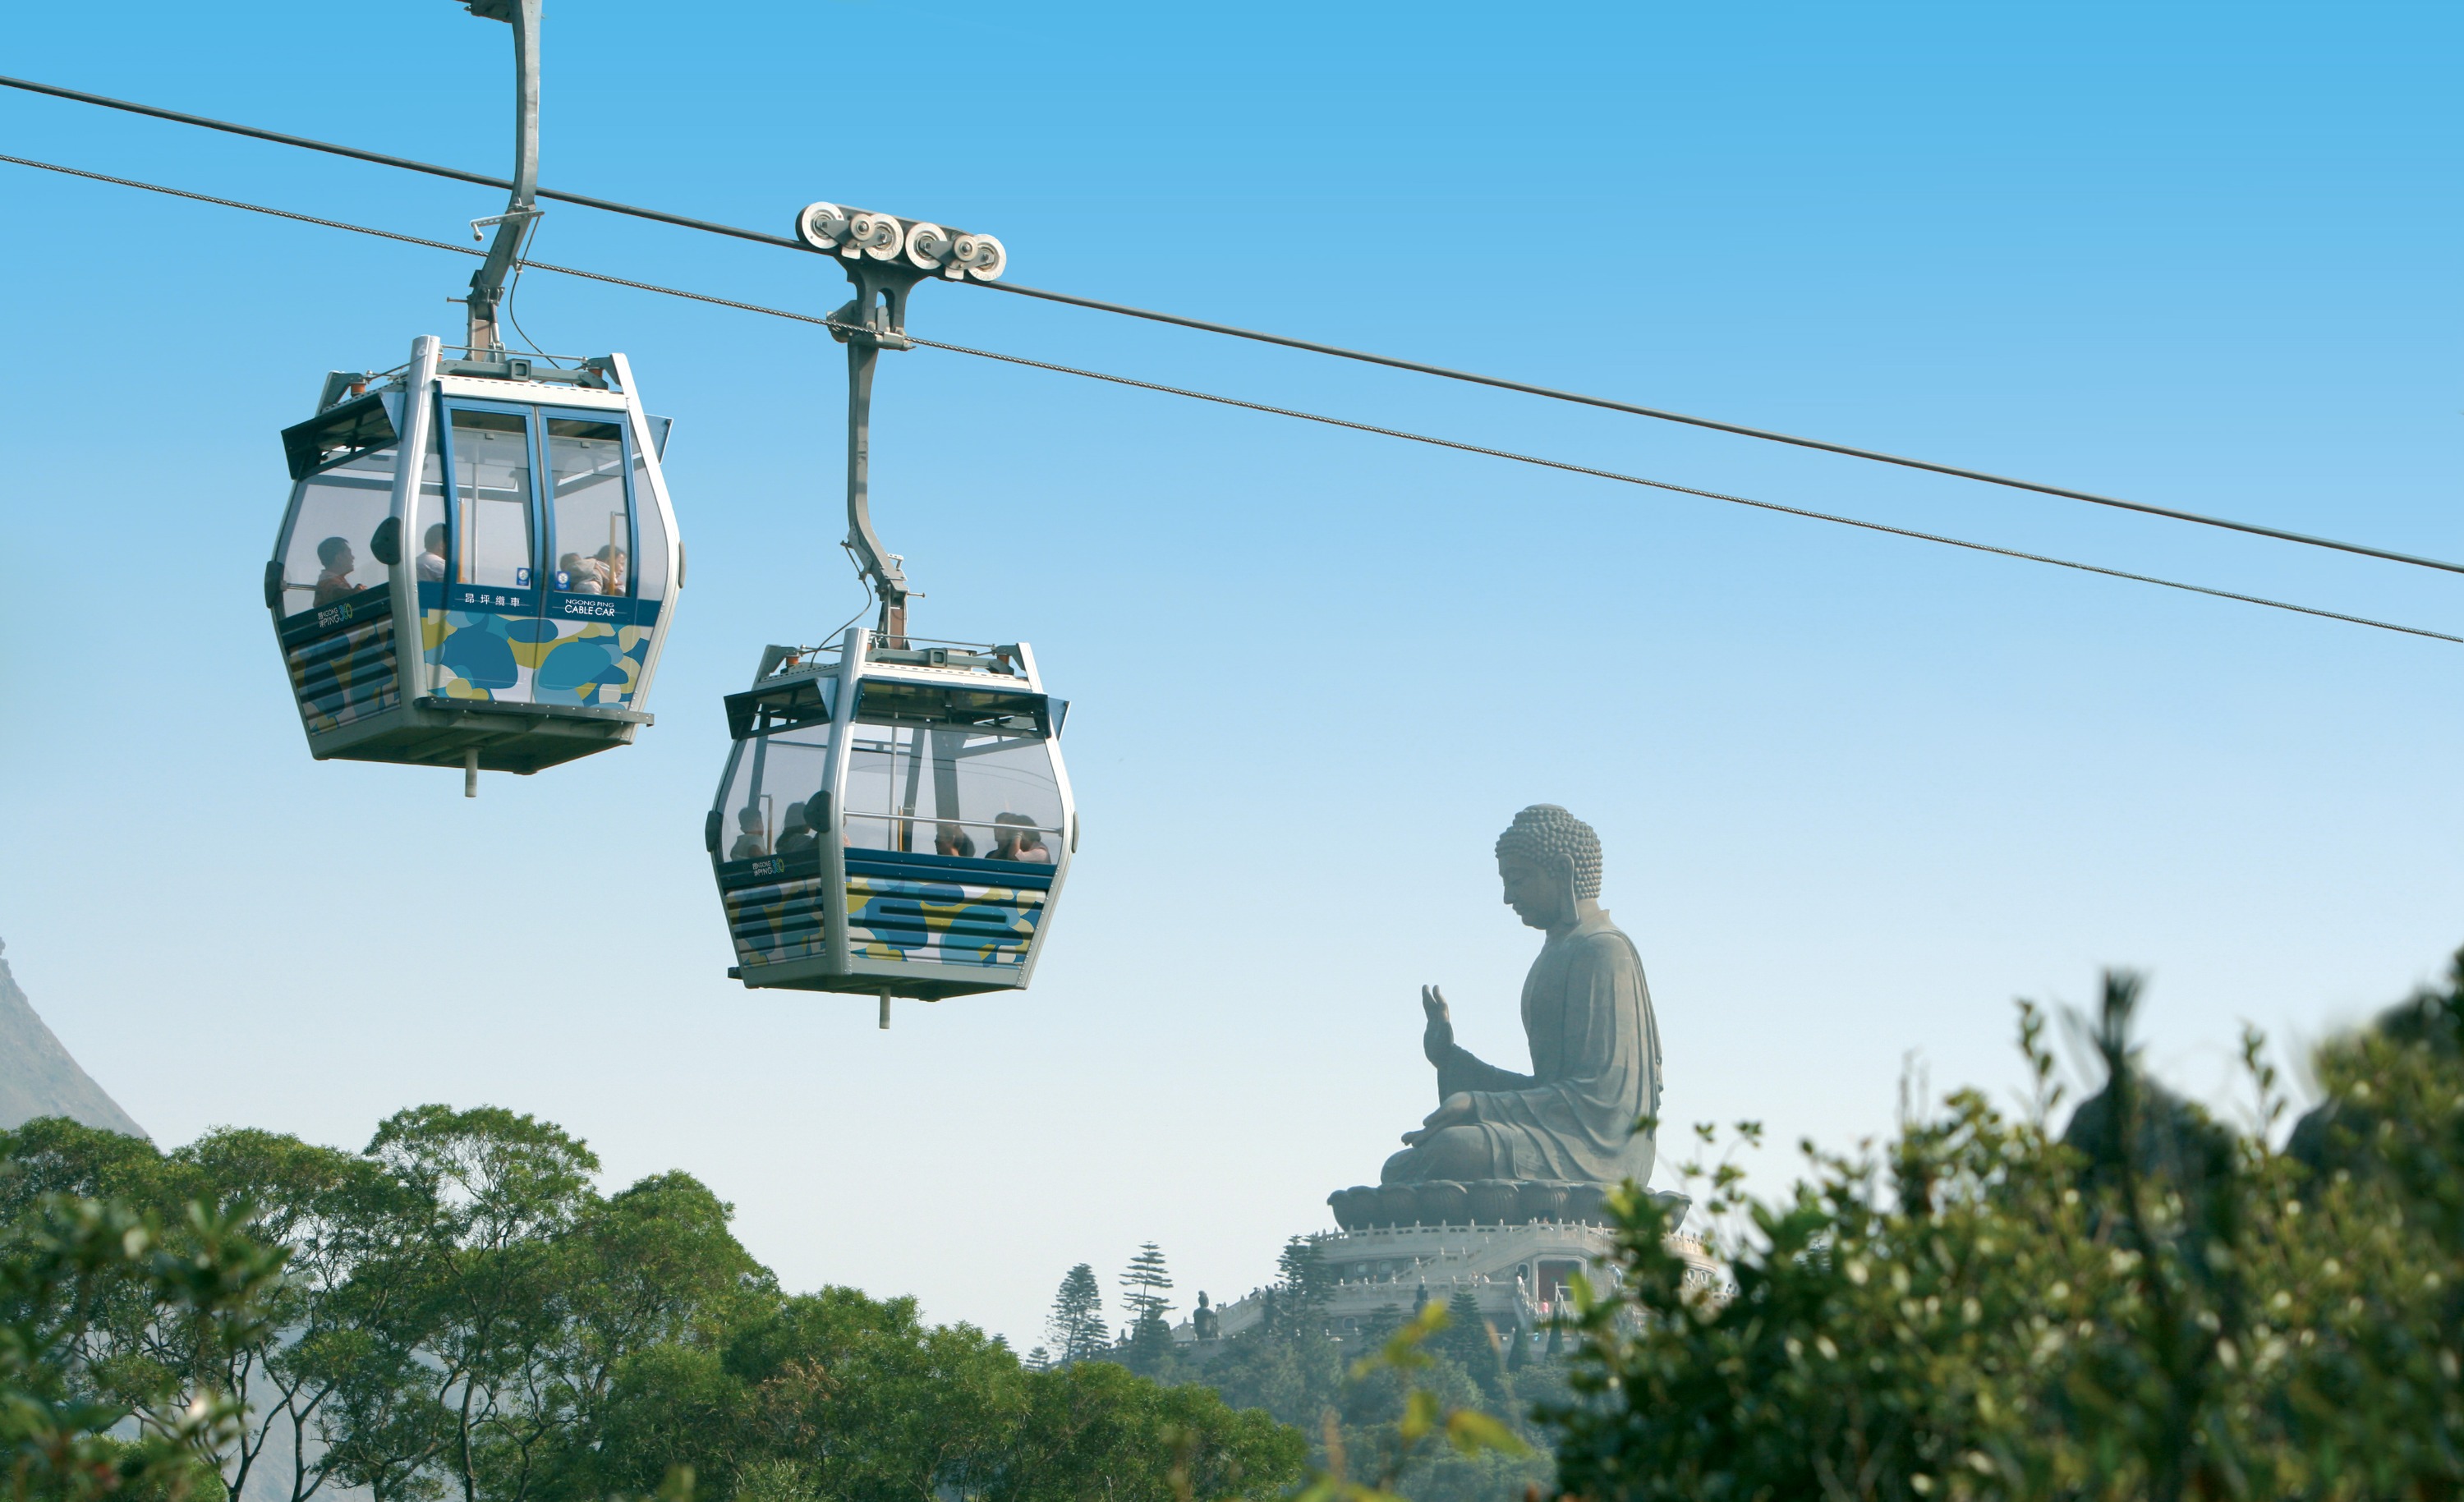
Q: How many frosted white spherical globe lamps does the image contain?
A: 0